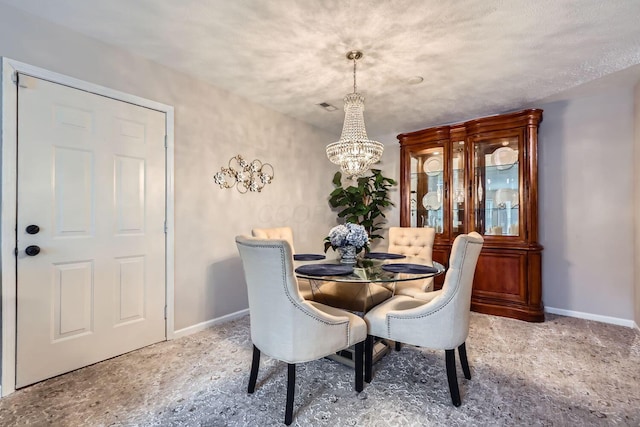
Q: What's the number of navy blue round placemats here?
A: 4